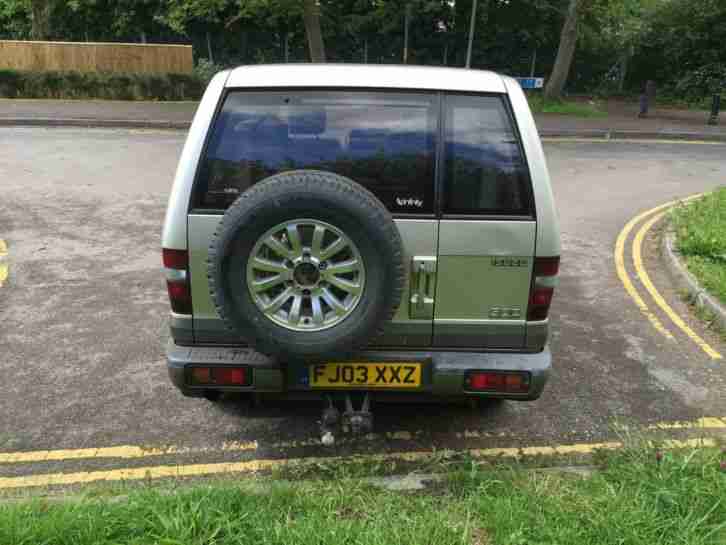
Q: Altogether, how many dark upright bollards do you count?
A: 2